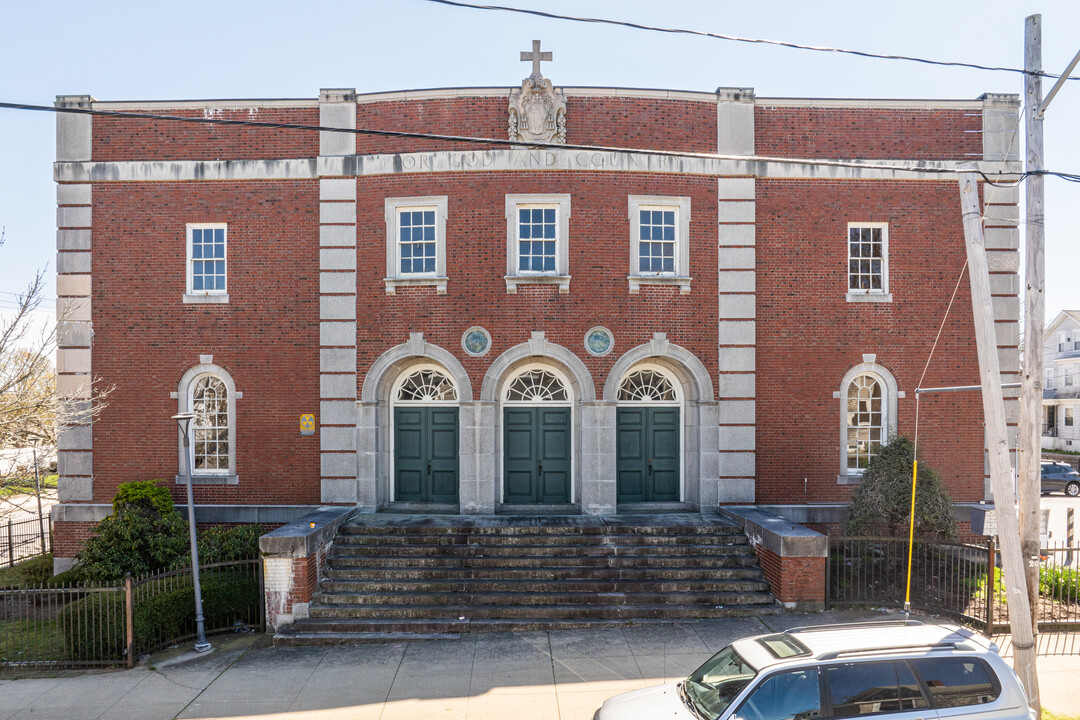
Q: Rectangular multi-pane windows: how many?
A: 5